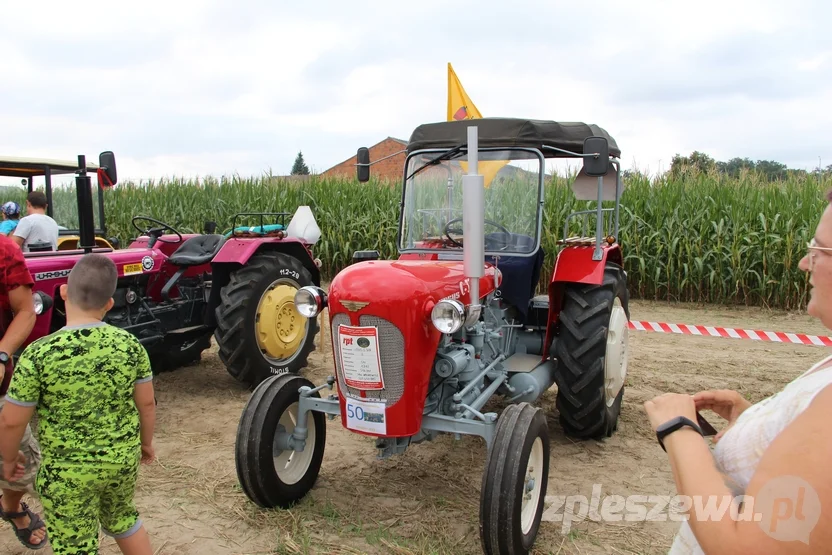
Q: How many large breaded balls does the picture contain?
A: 0